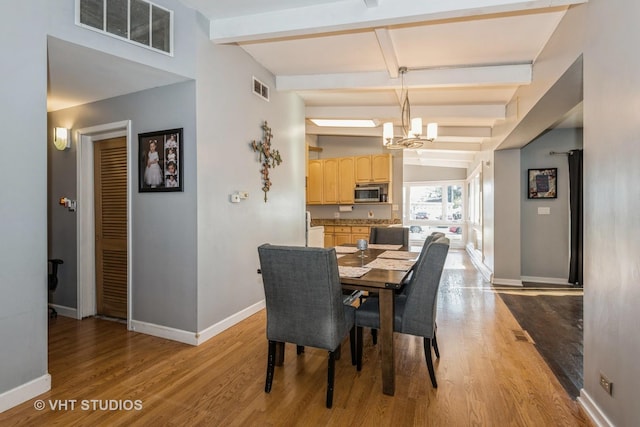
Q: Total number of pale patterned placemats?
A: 6